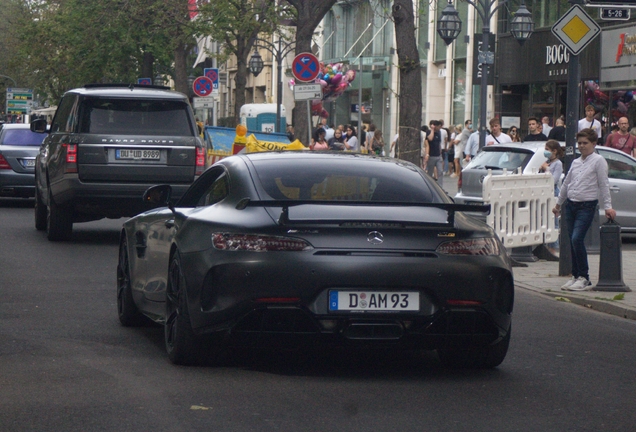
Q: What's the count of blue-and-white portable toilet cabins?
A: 1